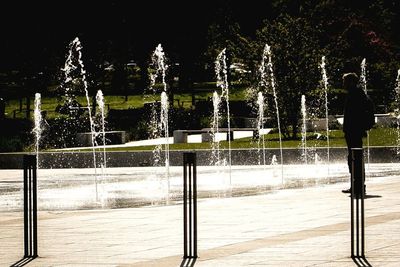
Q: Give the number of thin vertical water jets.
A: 13